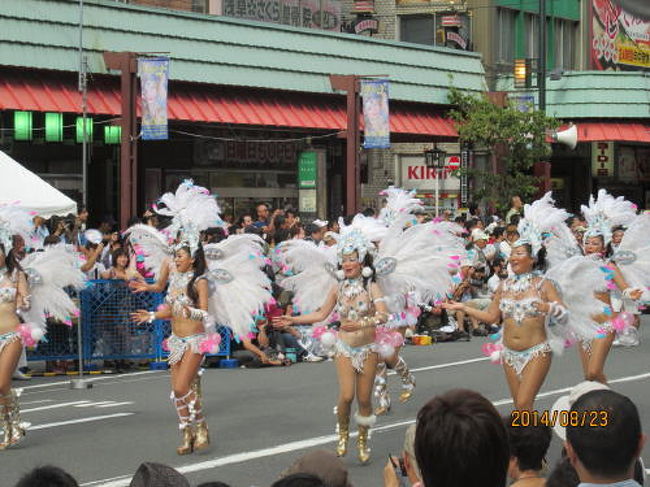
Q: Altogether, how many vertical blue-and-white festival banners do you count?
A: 2